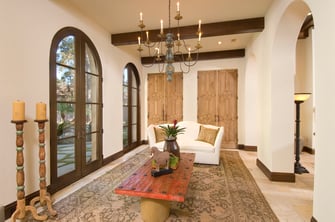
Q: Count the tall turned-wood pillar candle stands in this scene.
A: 2